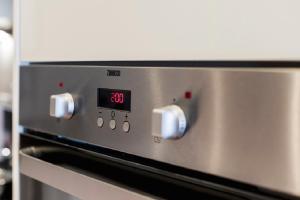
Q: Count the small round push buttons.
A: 3